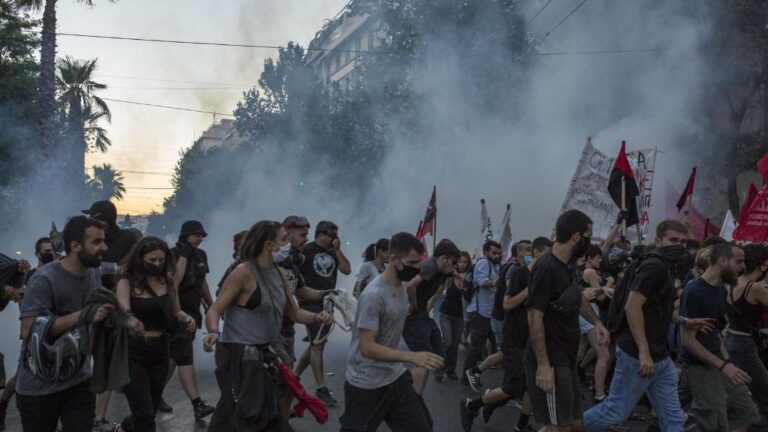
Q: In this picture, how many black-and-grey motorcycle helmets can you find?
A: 1